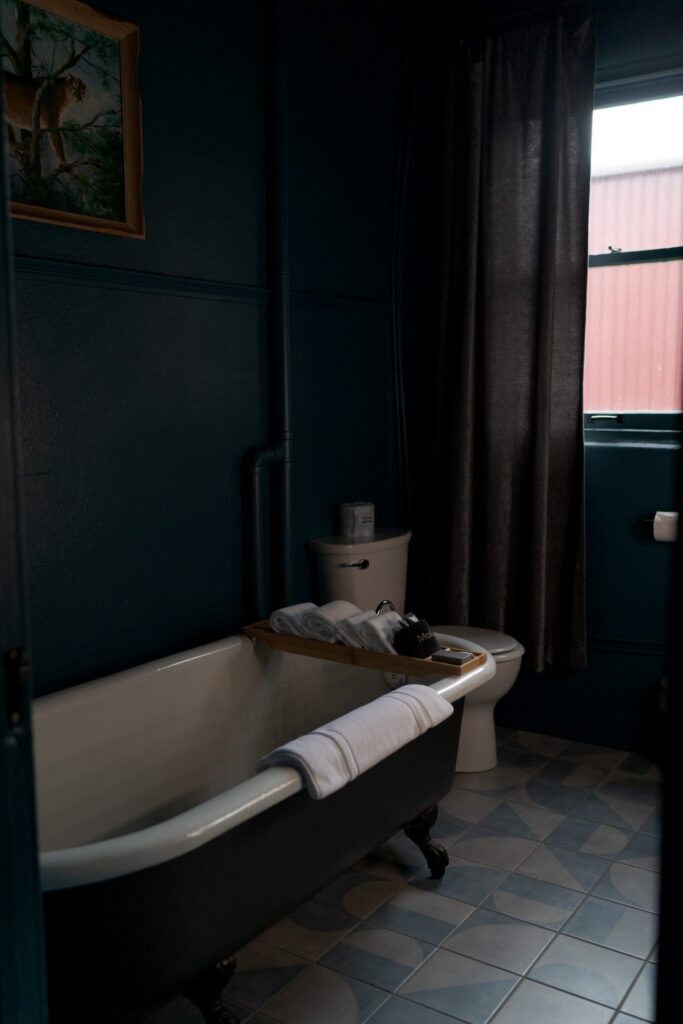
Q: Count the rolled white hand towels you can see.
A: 4